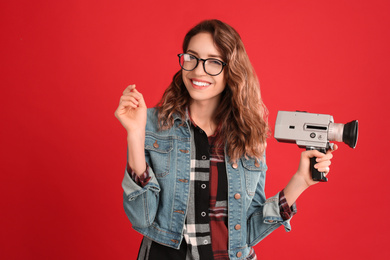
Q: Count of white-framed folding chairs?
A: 0